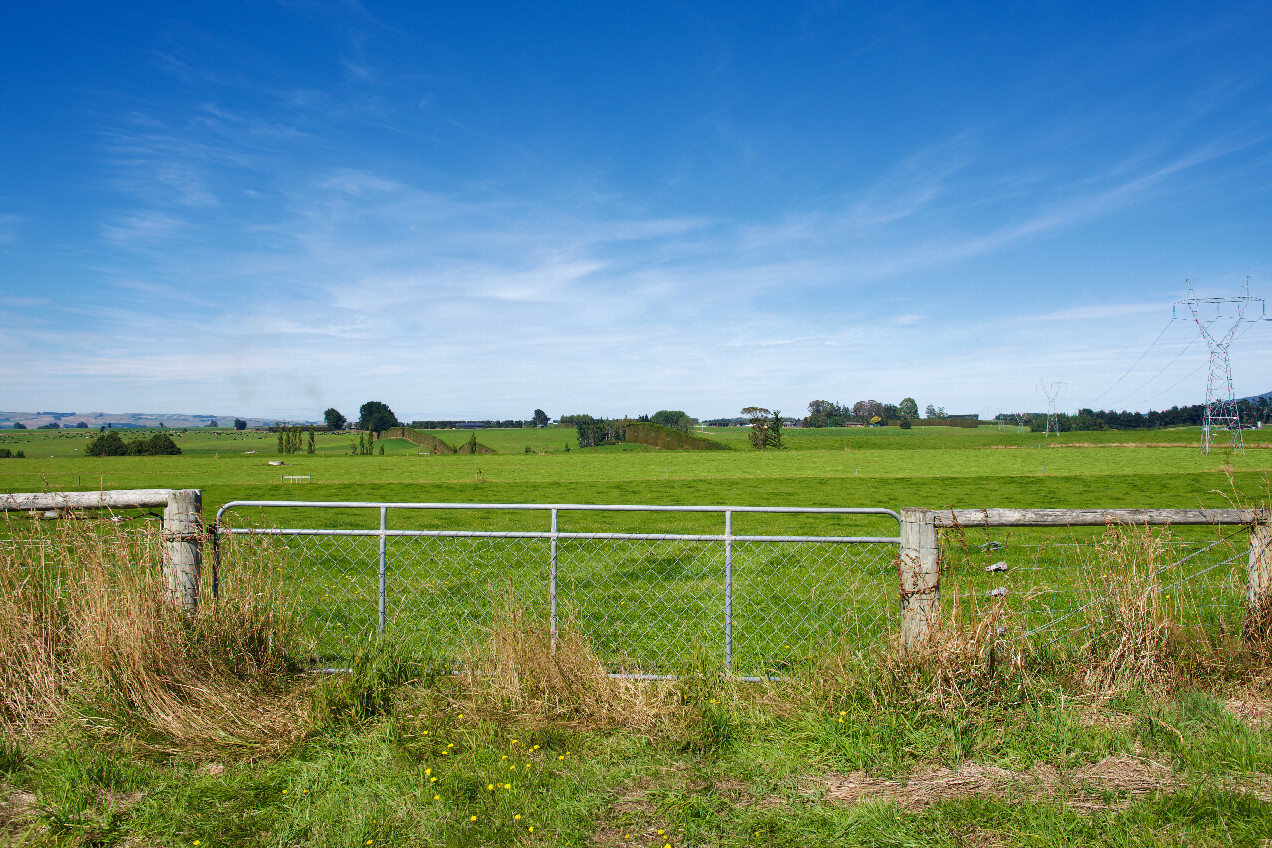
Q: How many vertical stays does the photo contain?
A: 3